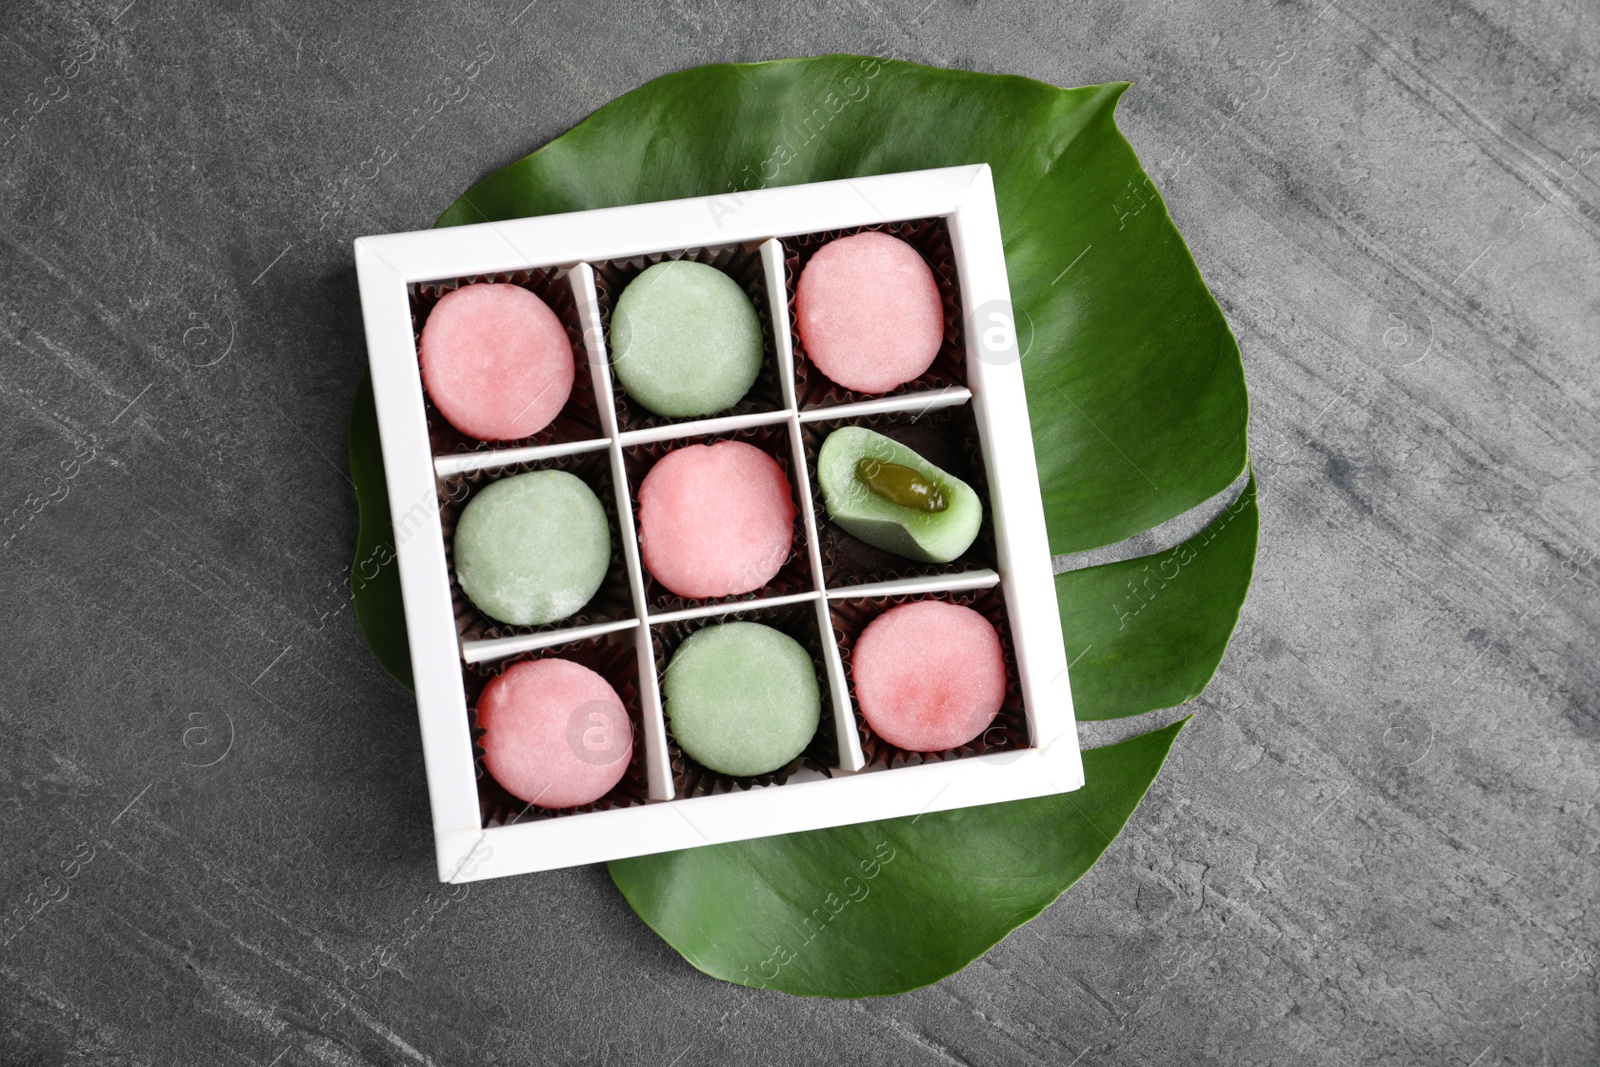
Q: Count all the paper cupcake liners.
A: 9